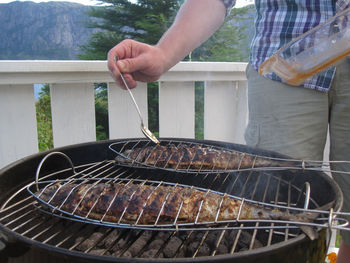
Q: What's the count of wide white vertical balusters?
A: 5